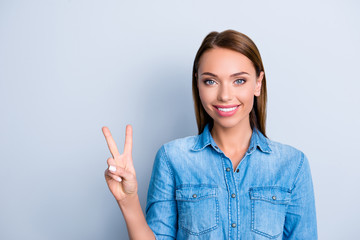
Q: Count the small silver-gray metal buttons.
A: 5